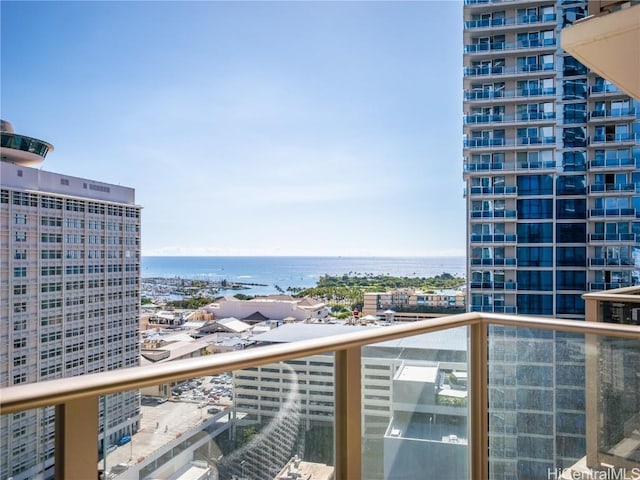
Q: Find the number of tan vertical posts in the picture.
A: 4